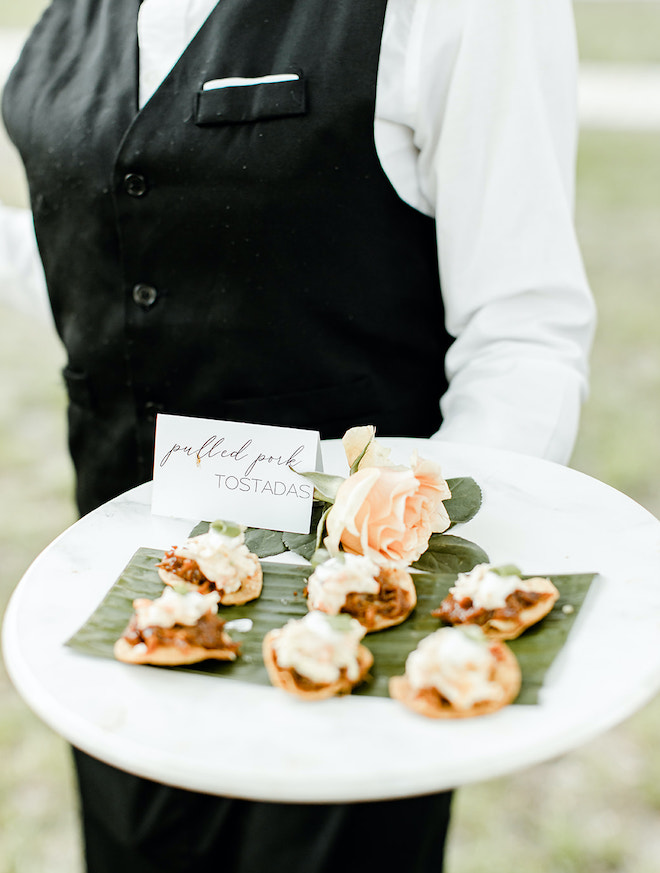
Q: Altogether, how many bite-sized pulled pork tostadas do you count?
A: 6